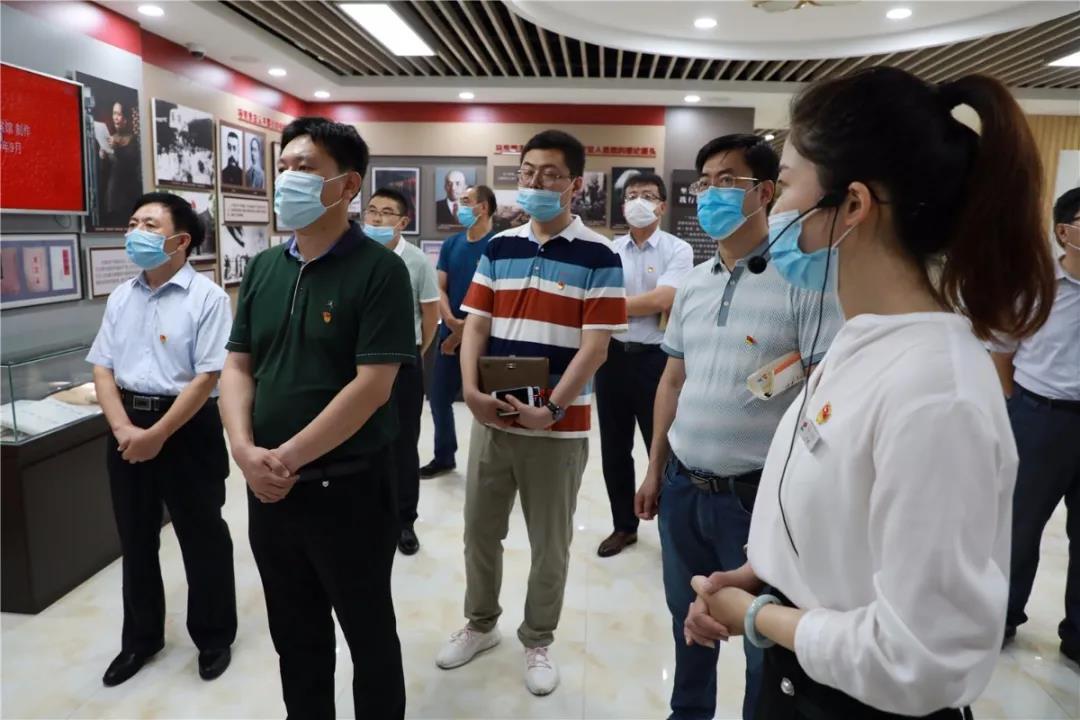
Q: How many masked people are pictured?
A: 9